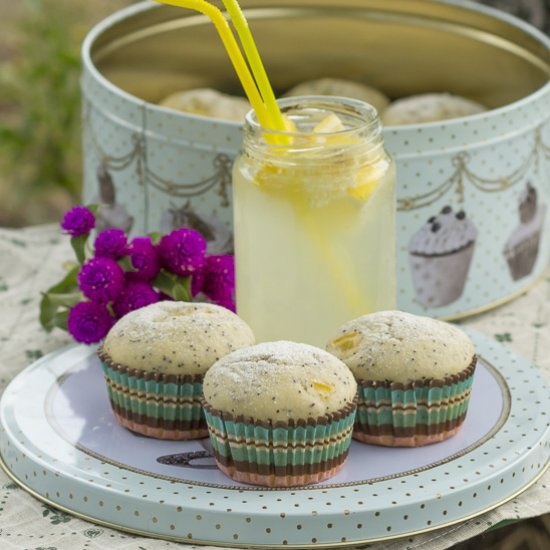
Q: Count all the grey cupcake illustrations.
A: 4